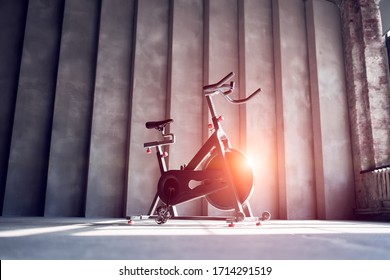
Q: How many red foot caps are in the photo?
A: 3